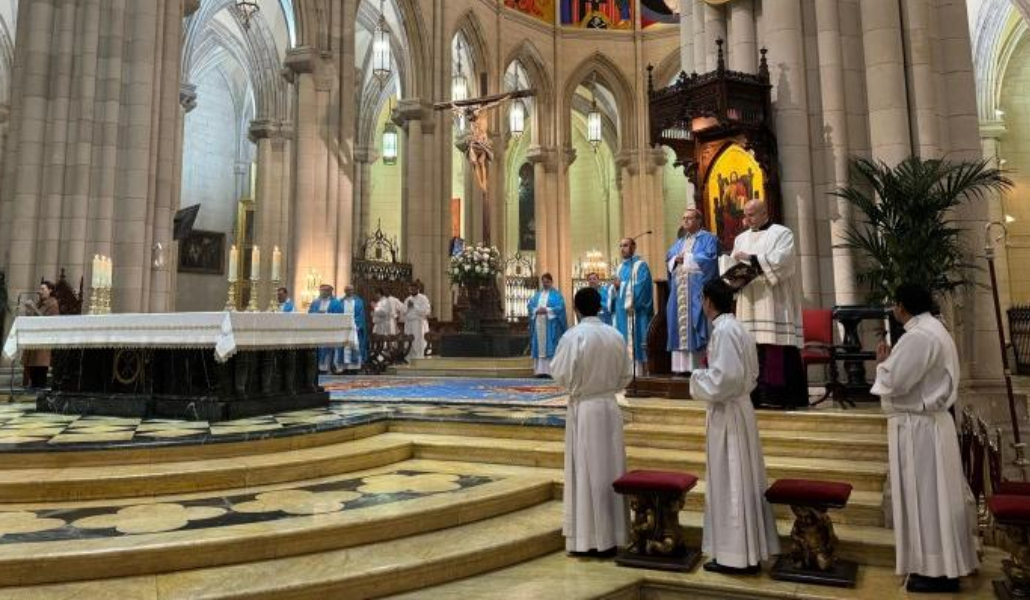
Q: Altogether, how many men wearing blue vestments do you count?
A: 7